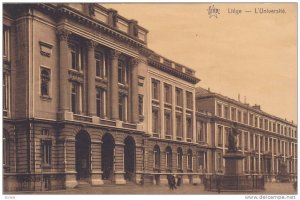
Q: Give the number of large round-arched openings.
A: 3